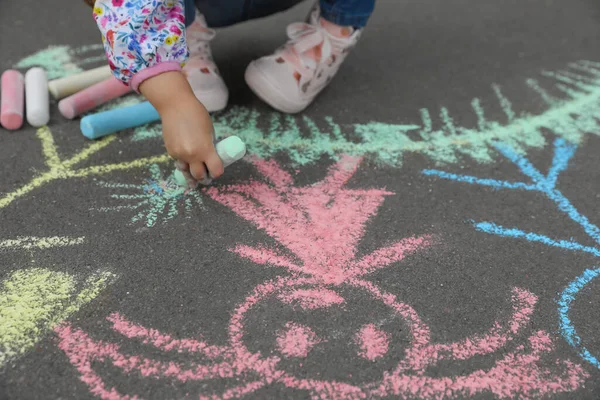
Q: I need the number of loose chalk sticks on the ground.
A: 5